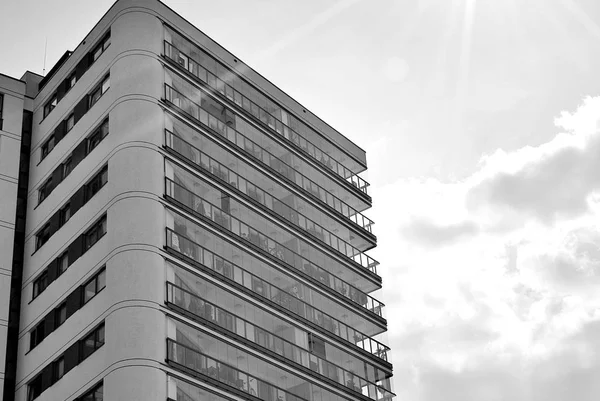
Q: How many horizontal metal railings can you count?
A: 7